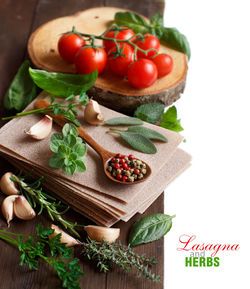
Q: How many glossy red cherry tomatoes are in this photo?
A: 7